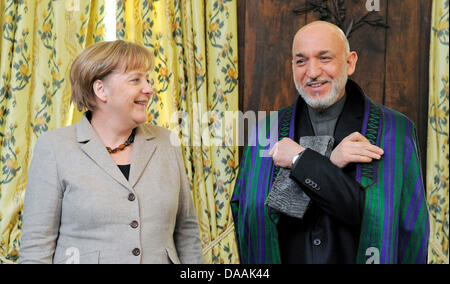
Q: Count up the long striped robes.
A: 1